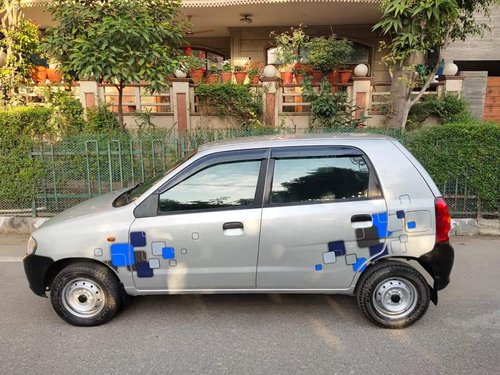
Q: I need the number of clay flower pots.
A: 12